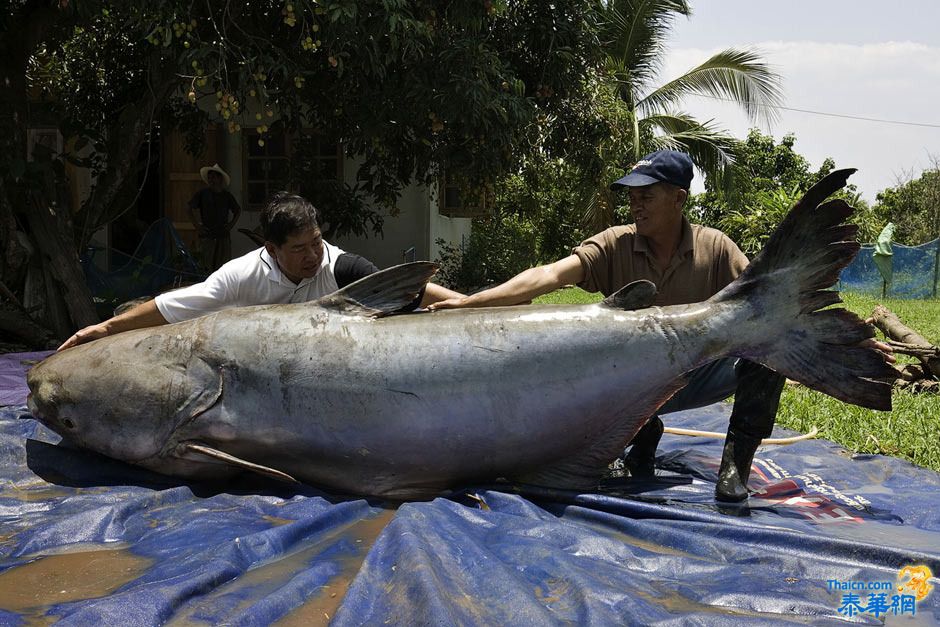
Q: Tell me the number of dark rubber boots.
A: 2